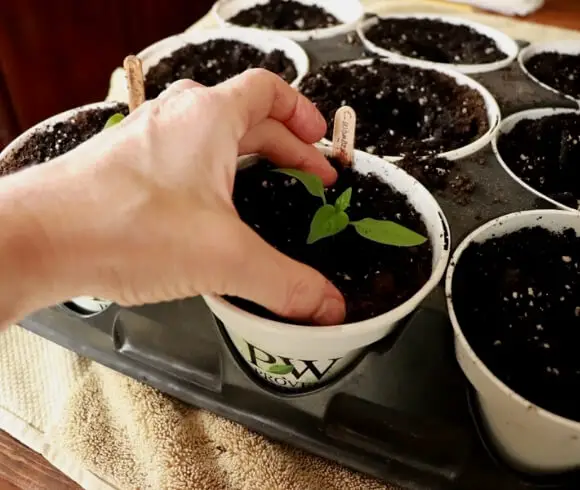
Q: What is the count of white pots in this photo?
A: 9